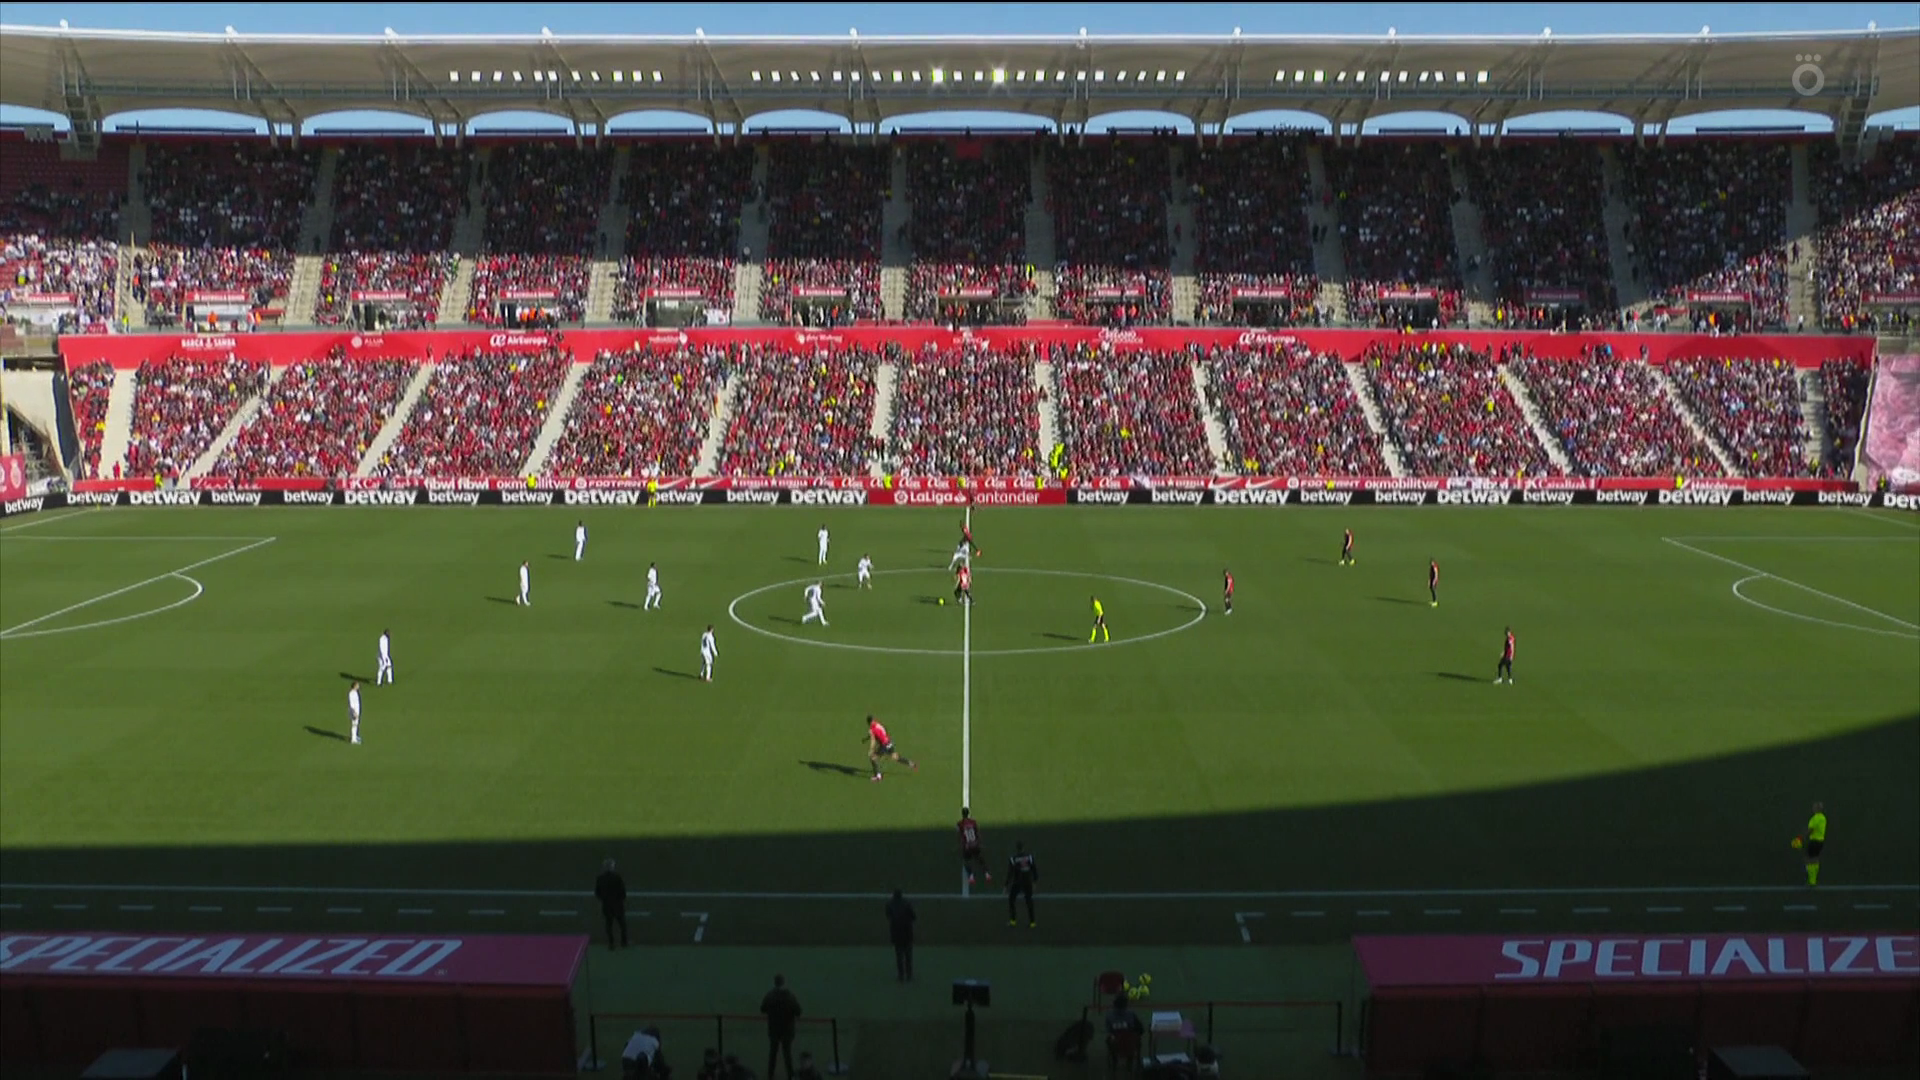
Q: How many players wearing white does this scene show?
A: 10